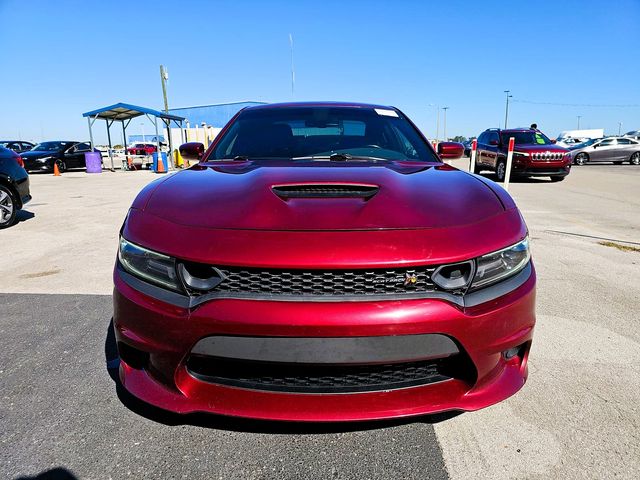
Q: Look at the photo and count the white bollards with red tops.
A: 2